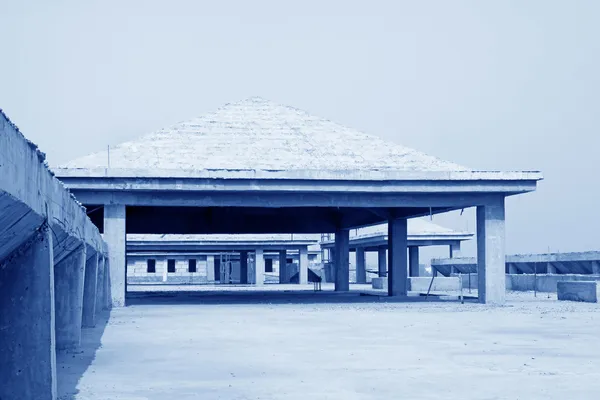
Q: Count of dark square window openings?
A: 4